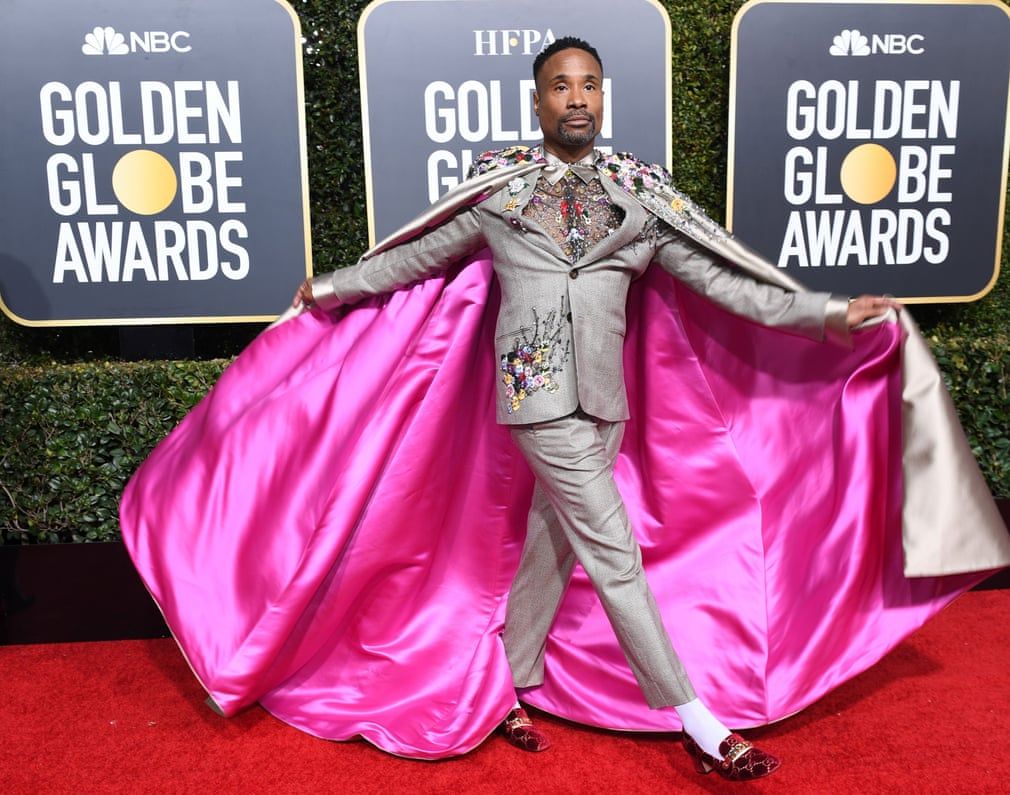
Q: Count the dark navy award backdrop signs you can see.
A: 3